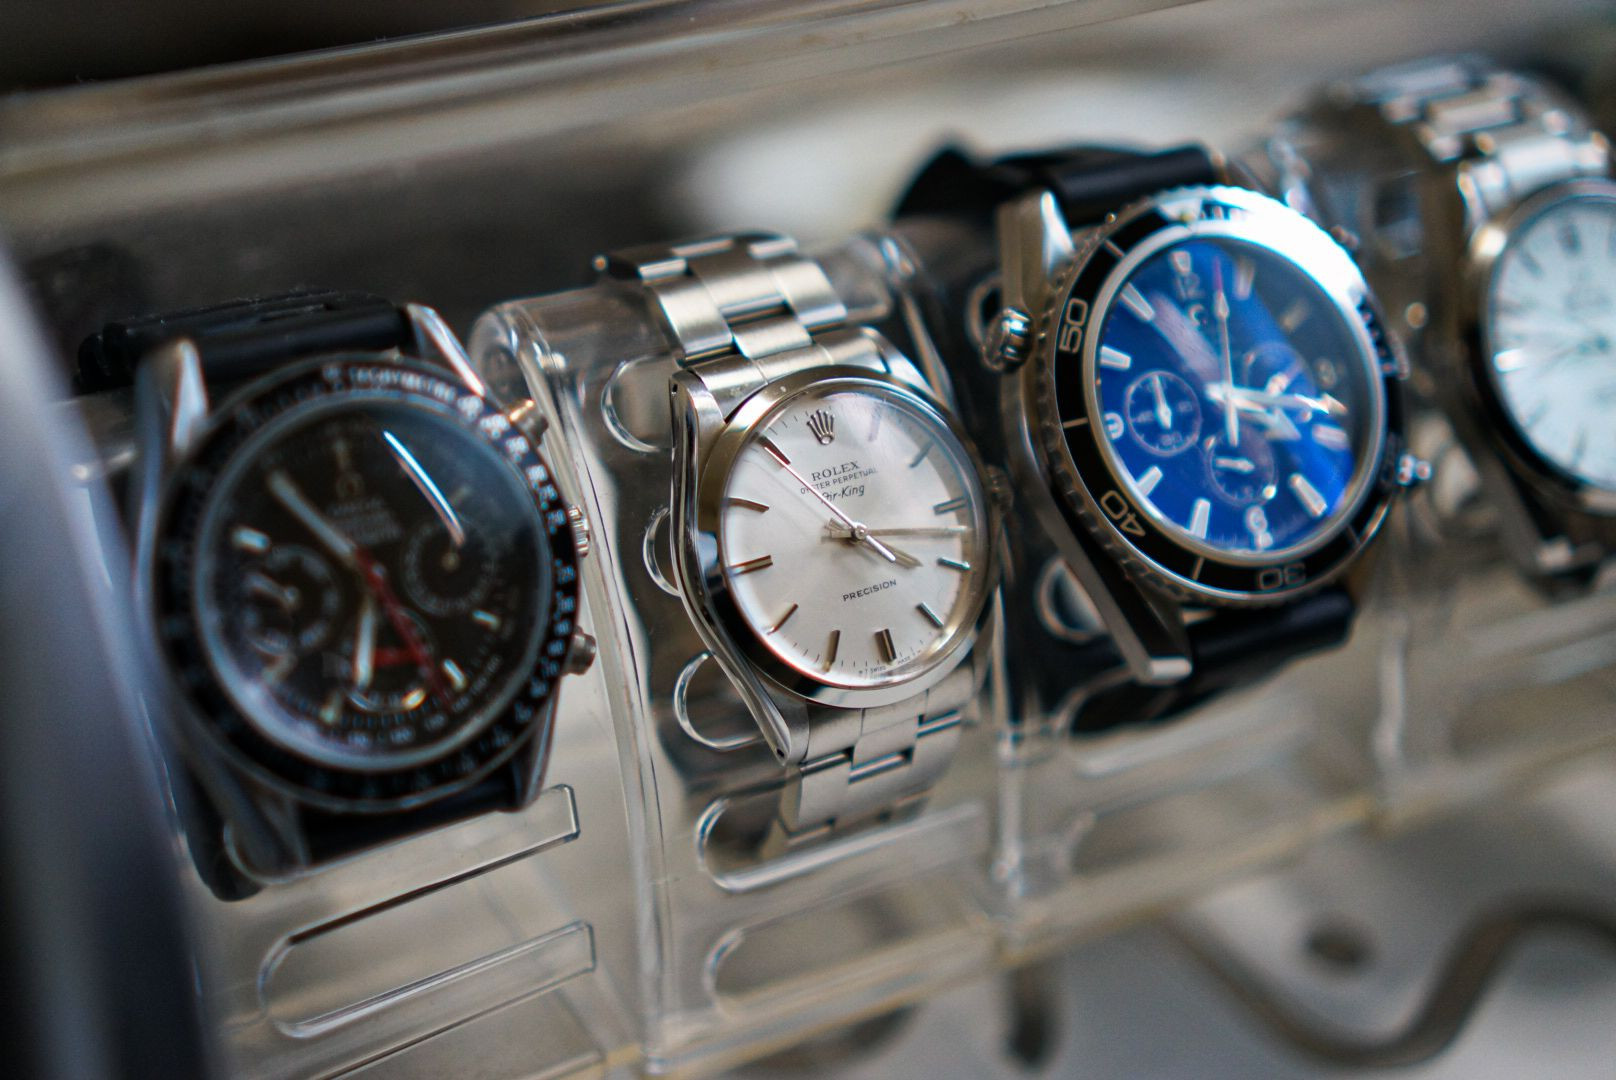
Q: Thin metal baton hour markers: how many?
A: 11